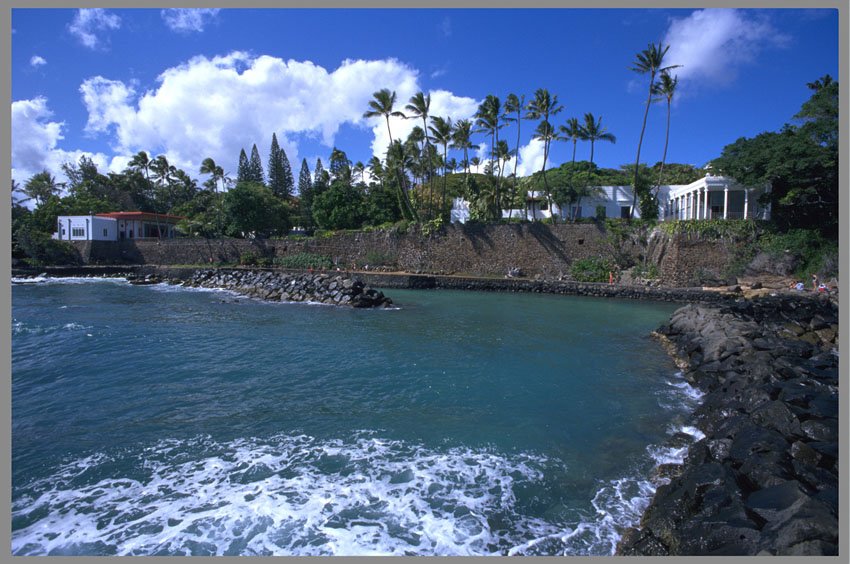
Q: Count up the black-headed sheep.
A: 0